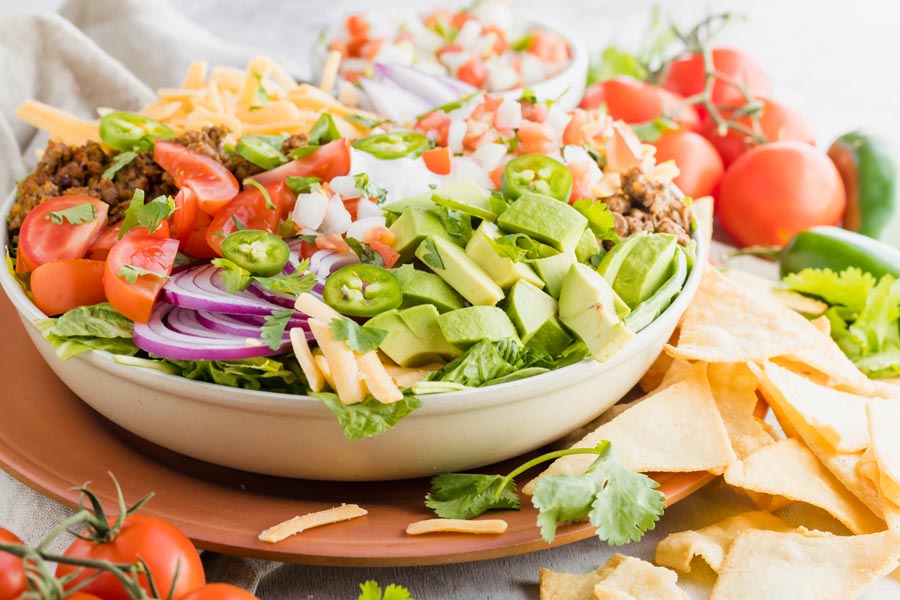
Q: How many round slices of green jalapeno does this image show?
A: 6